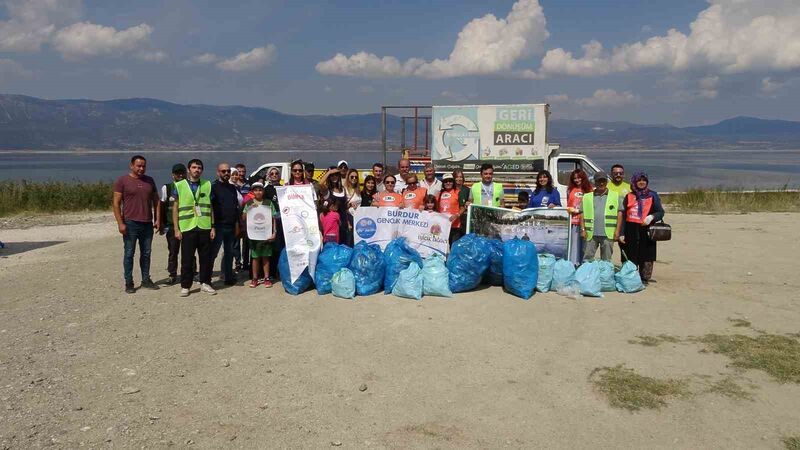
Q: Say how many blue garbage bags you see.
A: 15